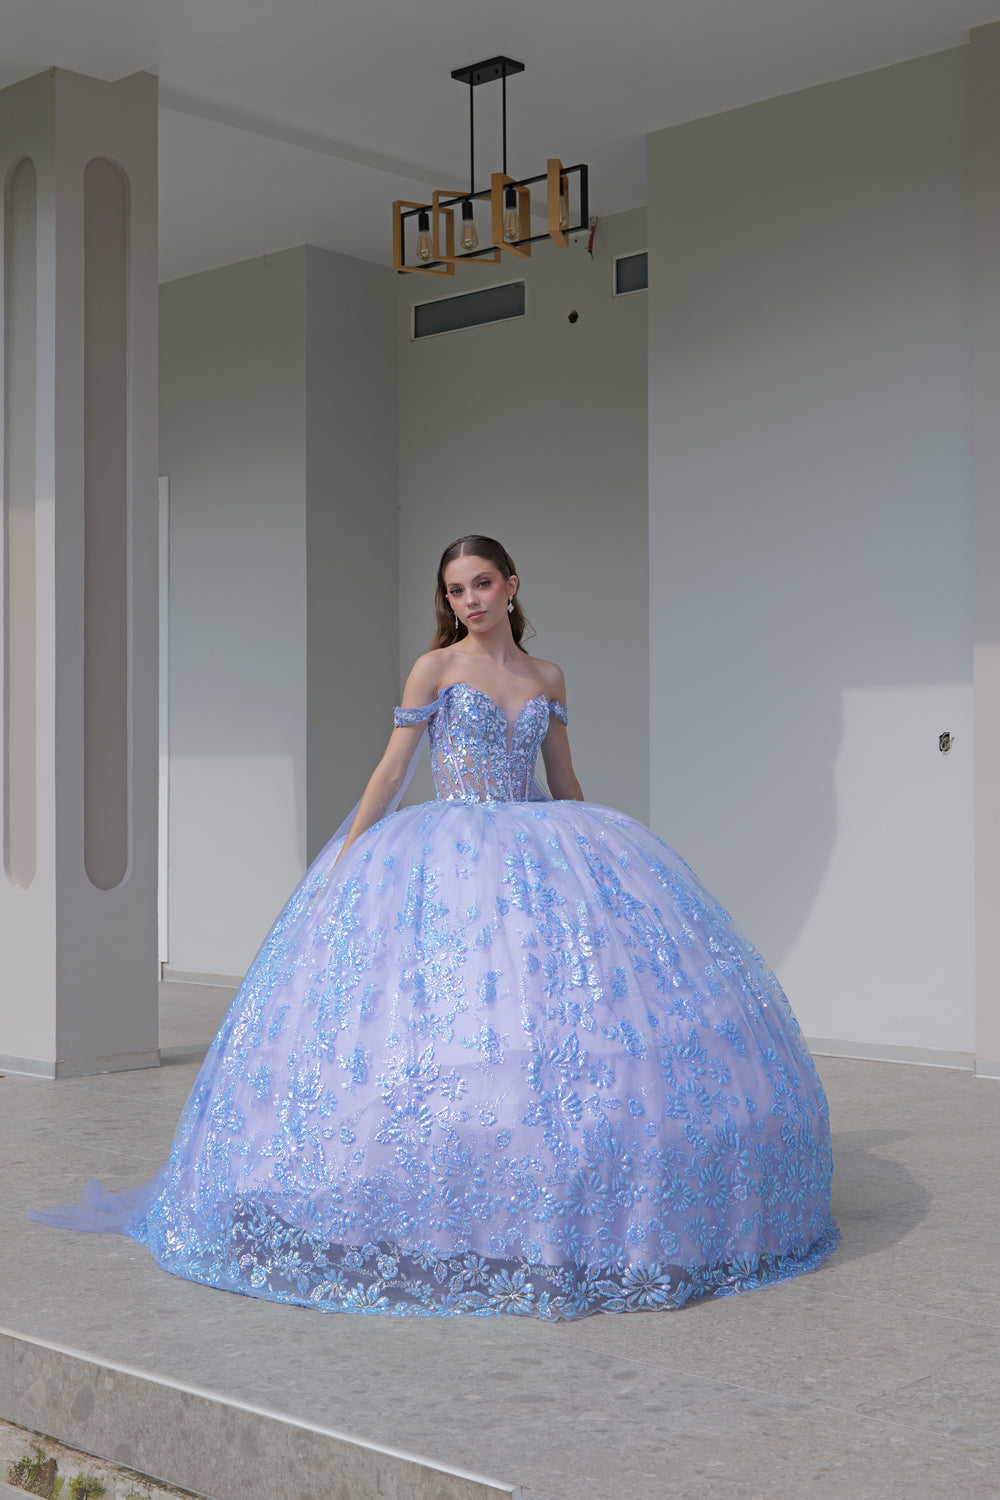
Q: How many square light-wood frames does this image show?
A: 4